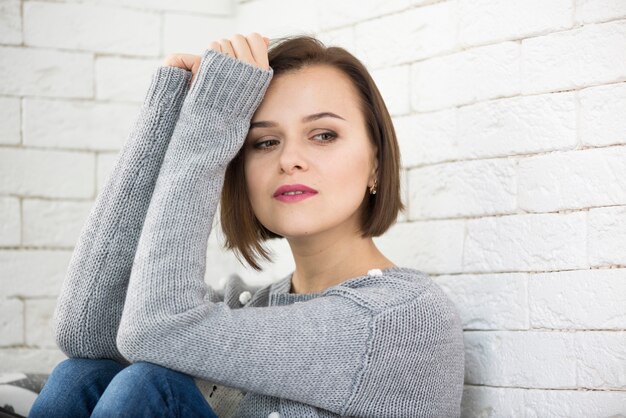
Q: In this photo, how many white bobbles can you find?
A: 3